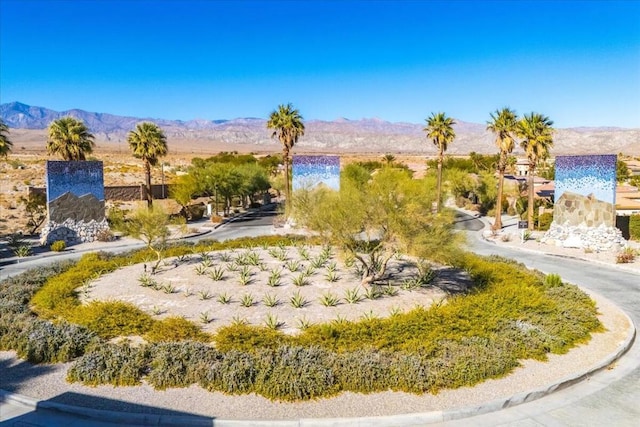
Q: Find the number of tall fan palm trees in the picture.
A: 7